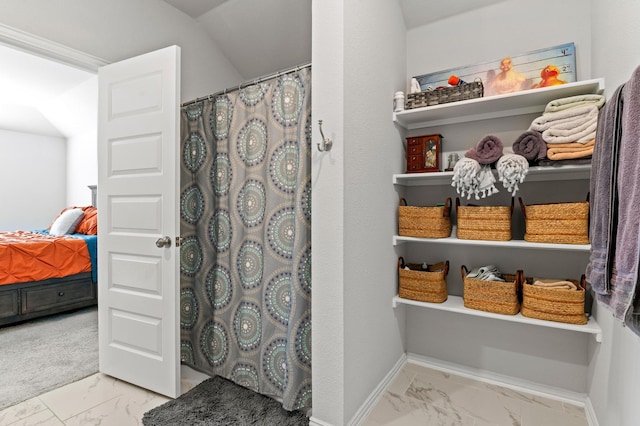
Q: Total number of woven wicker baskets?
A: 7